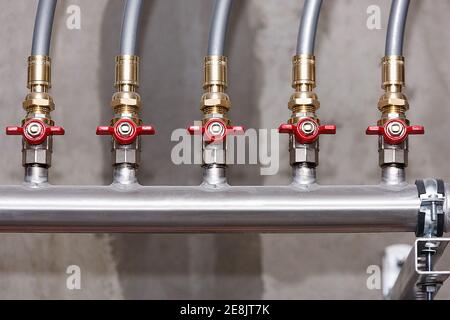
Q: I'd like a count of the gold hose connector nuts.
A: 5